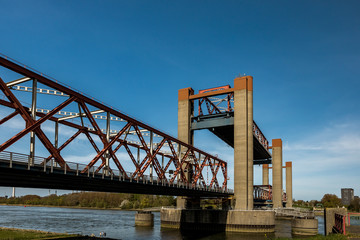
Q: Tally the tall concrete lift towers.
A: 5